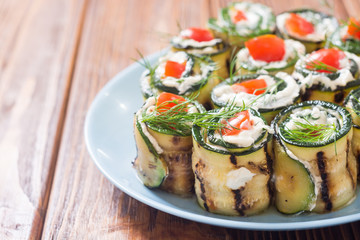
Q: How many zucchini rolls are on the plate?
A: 12